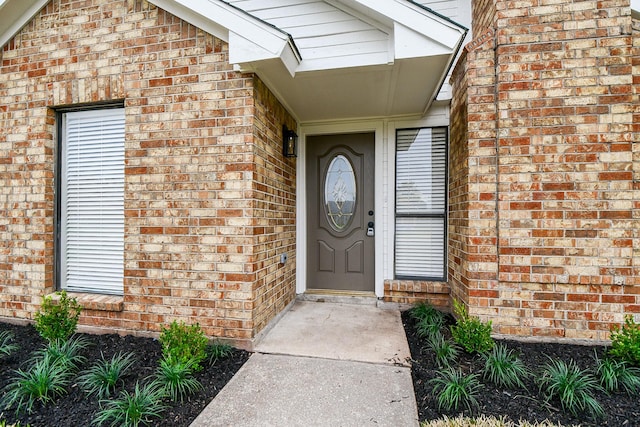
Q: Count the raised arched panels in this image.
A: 2